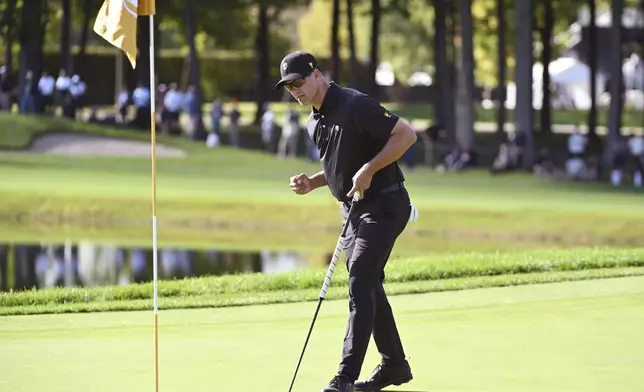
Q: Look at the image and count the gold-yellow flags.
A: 1